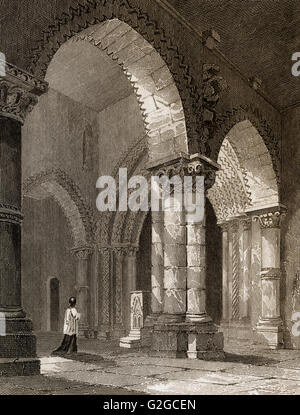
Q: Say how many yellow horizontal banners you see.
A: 0